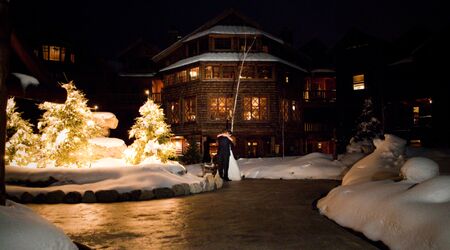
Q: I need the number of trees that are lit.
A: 3